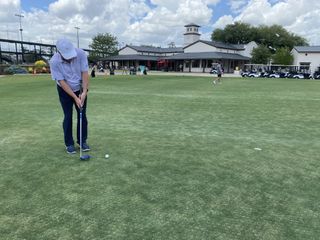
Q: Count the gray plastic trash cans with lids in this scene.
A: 0